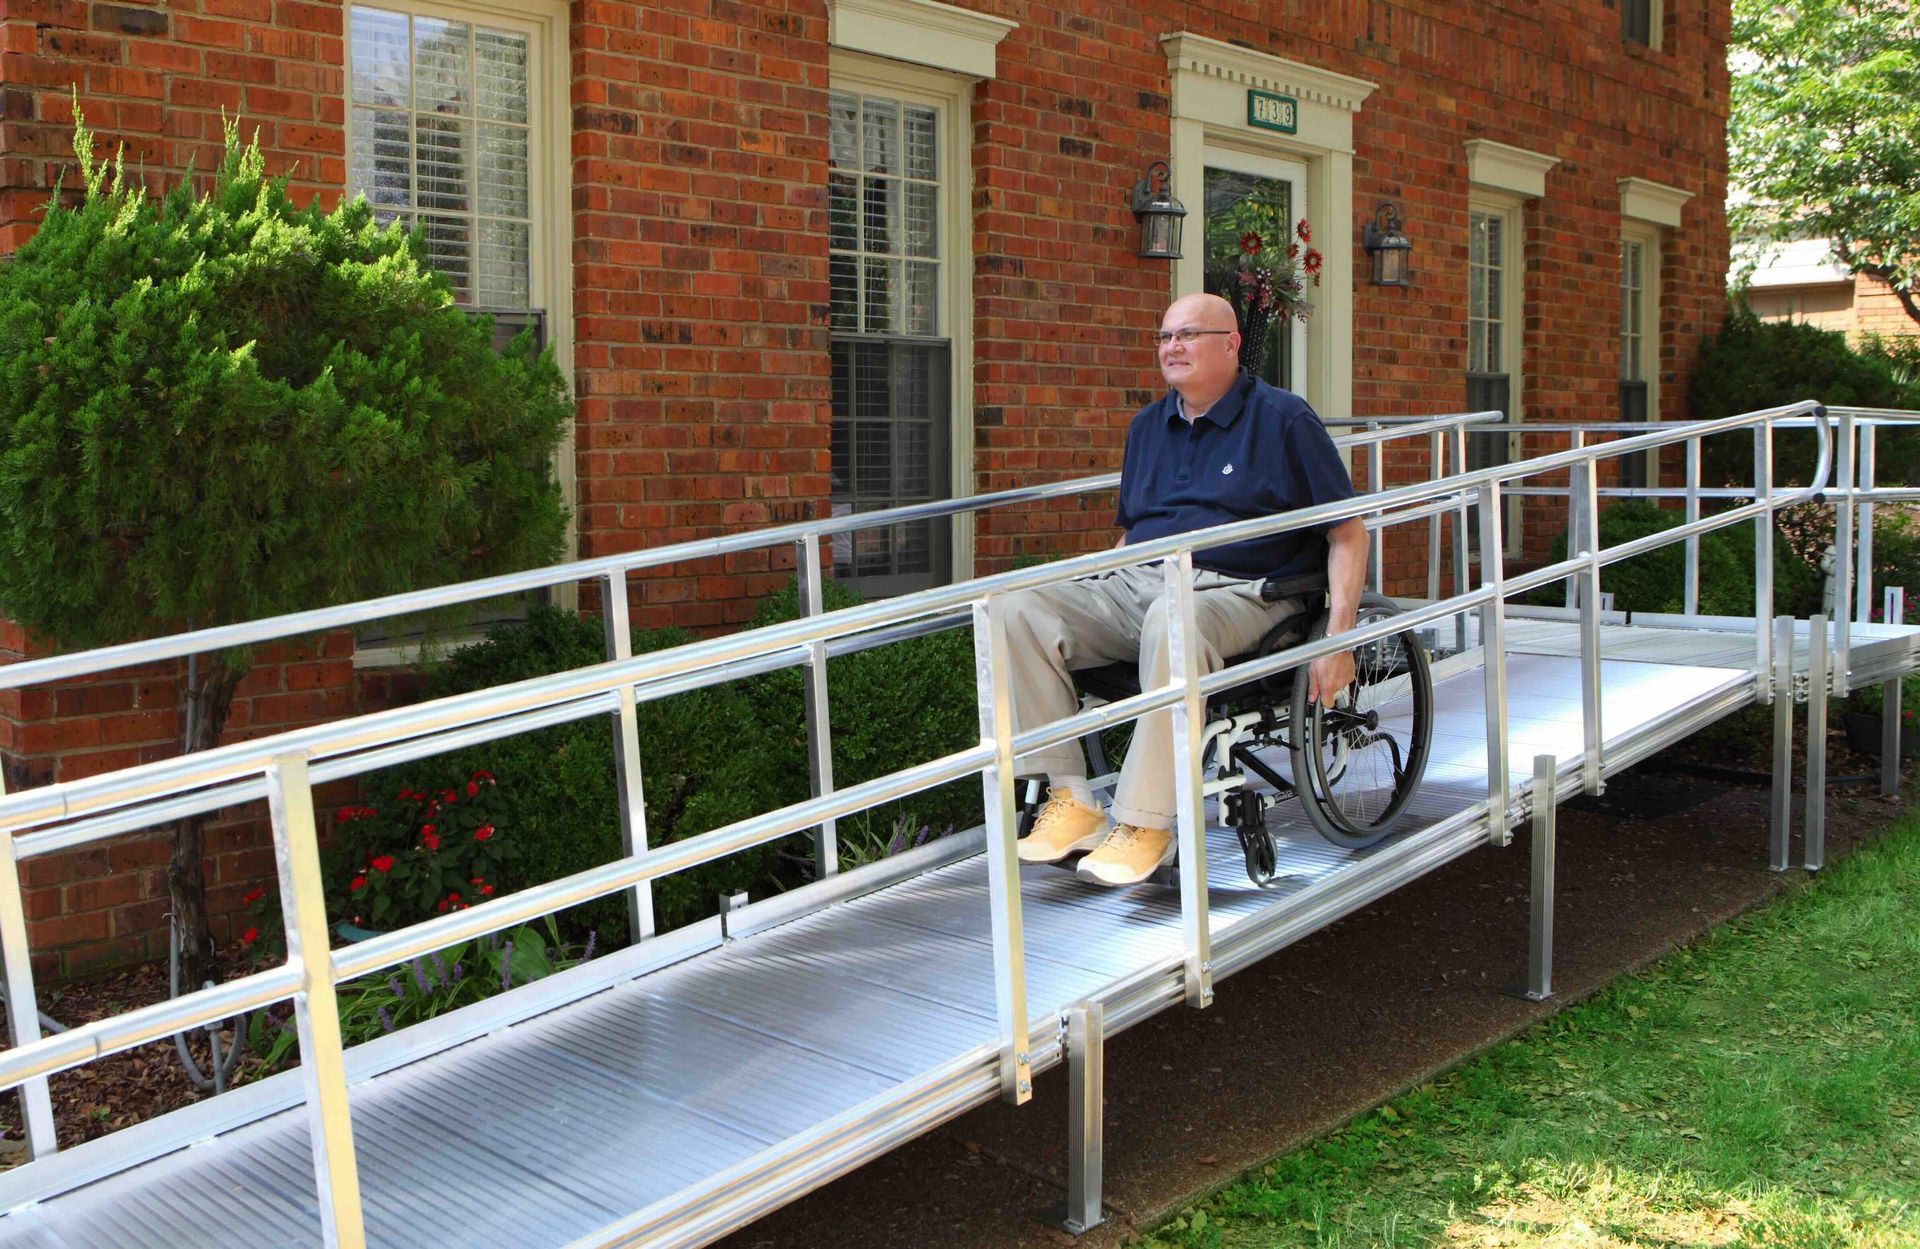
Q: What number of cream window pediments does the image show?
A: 3